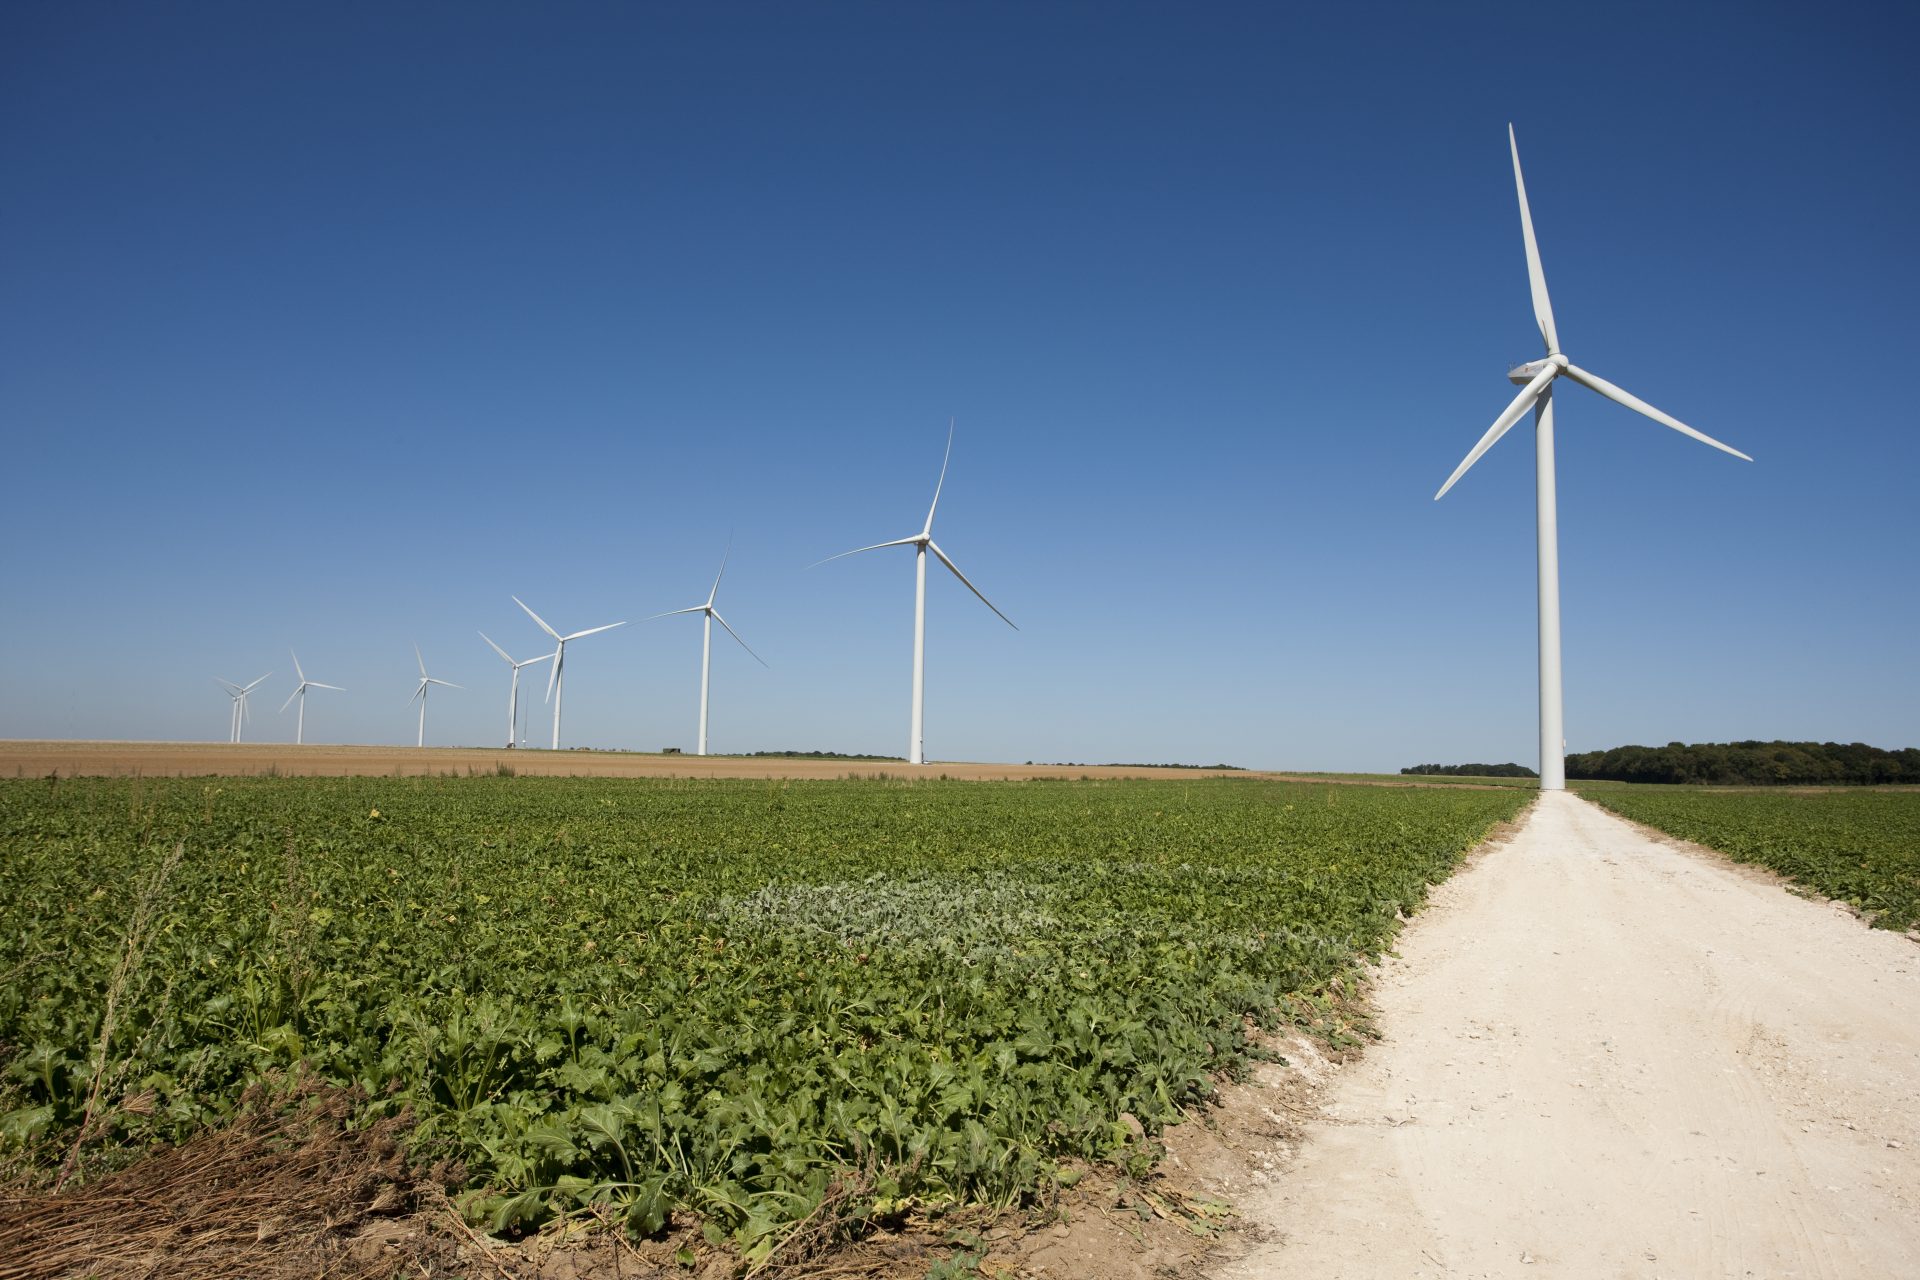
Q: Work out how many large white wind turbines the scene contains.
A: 9